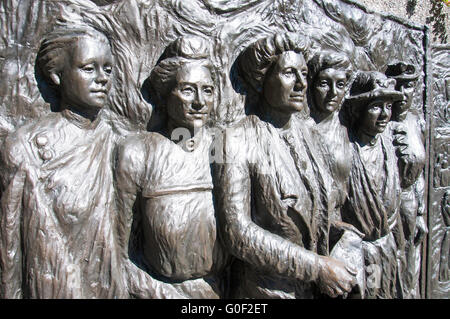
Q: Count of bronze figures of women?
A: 6